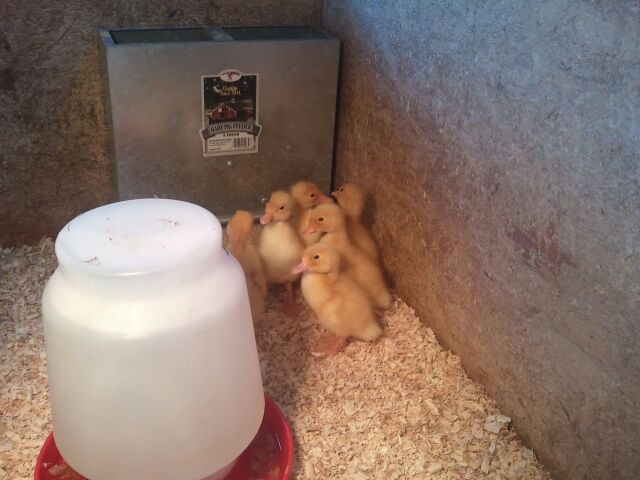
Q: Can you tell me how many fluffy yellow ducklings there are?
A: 6